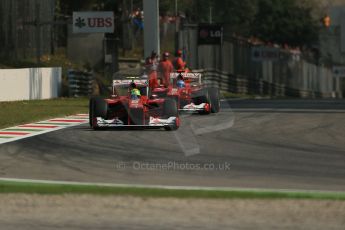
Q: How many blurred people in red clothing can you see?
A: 3